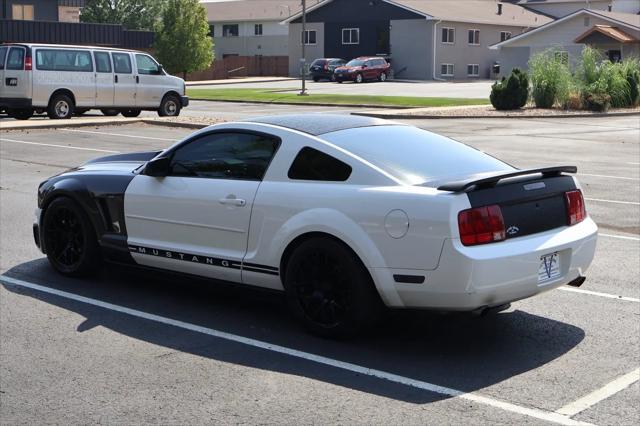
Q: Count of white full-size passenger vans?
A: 1